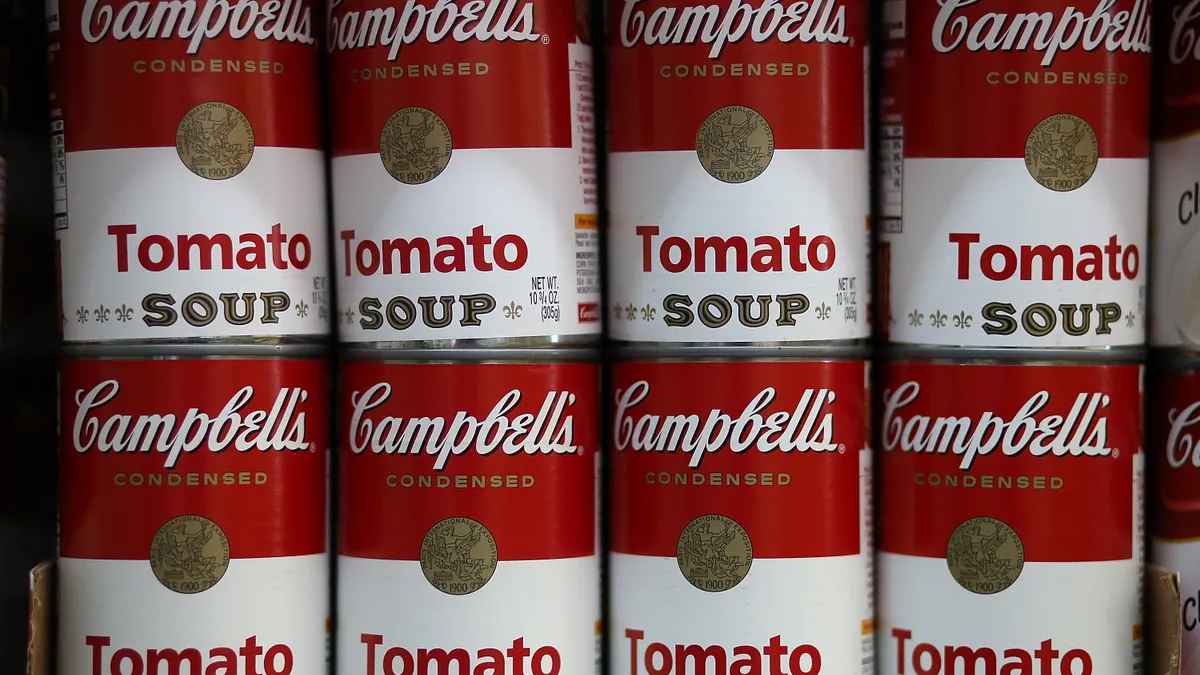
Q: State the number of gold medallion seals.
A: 8